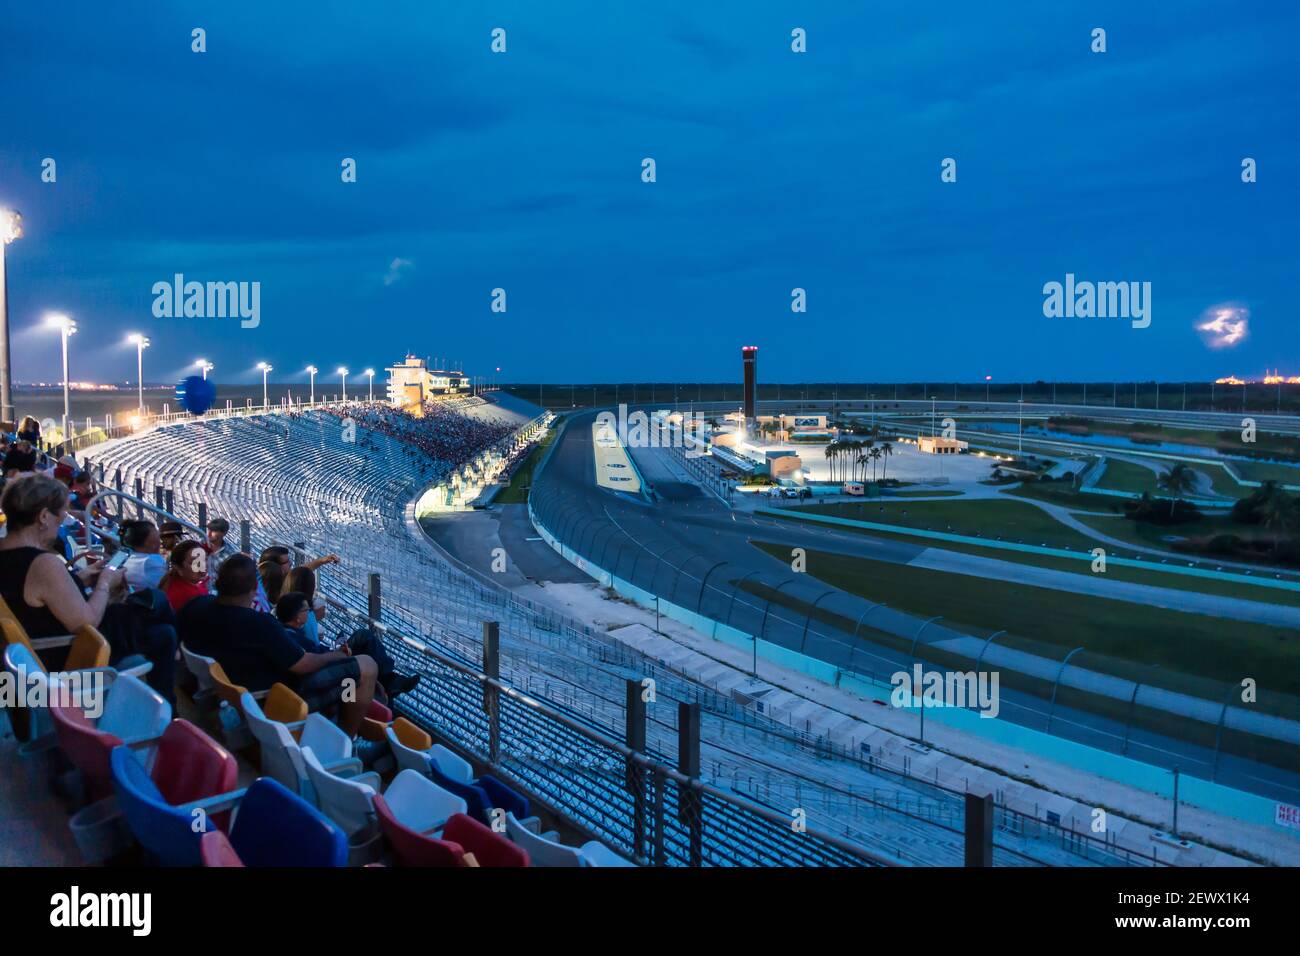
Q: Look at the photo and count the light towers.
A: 8